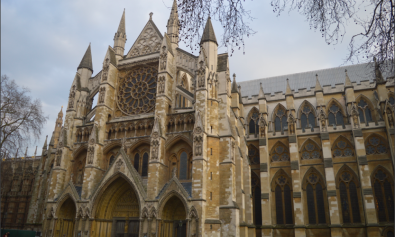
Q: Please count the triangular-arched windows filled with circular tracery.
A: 5